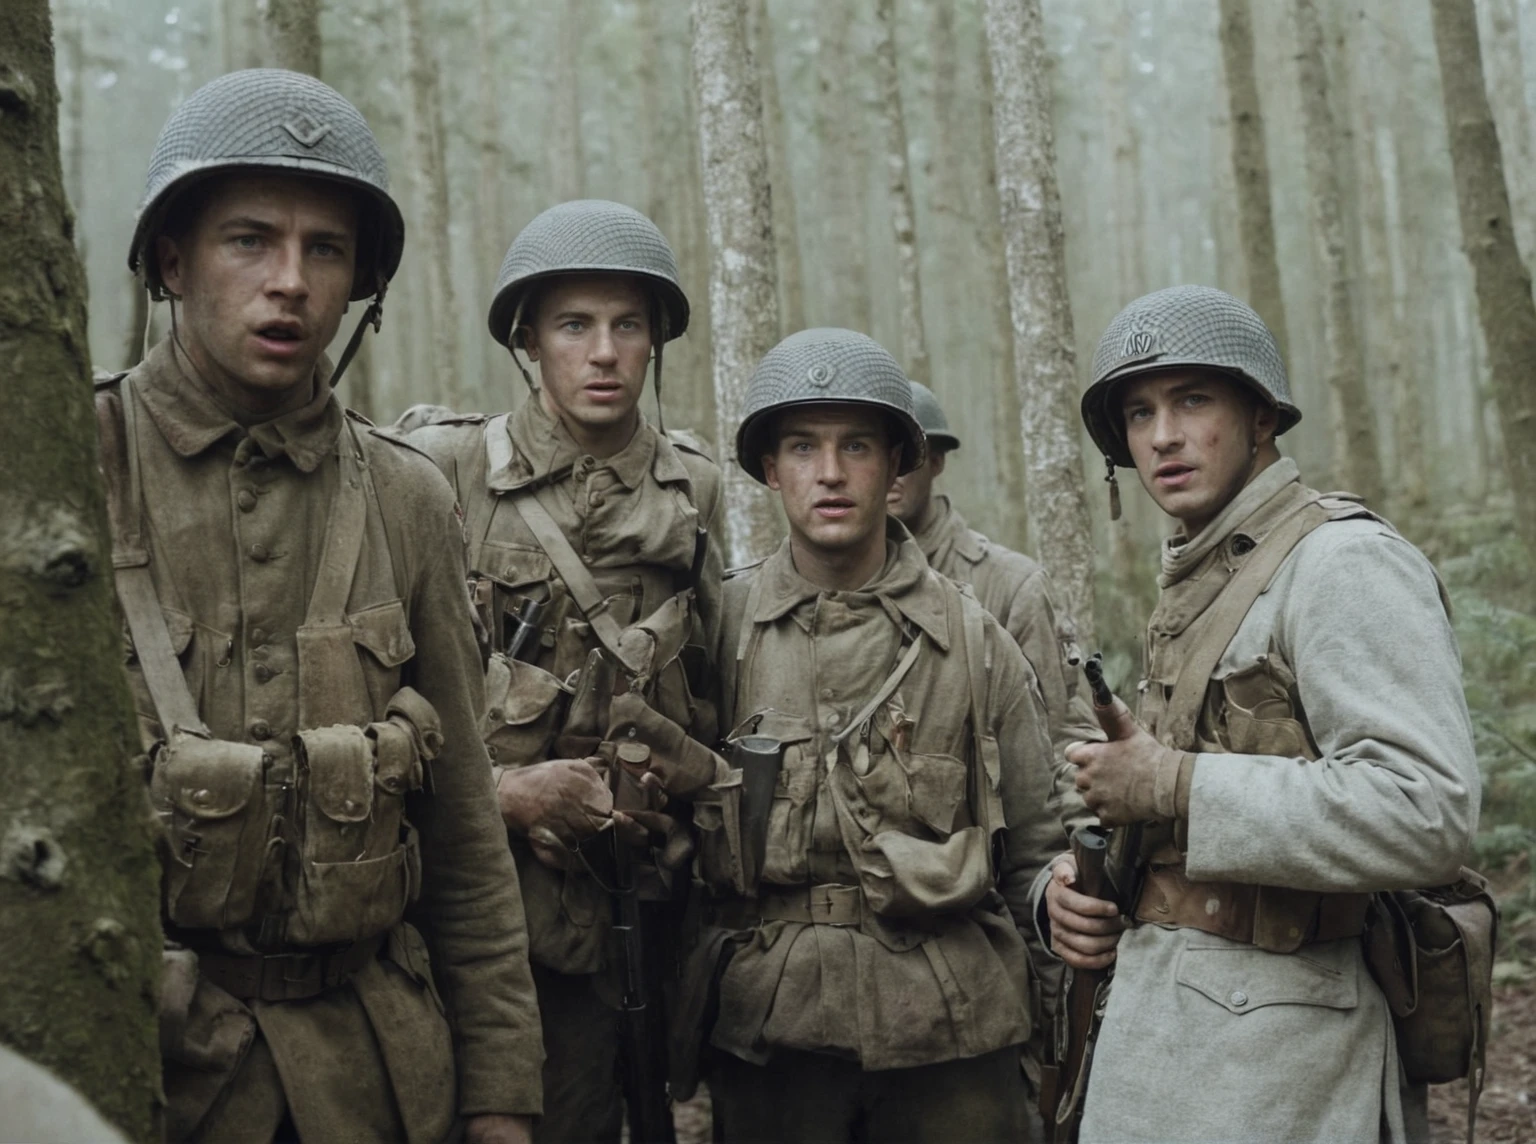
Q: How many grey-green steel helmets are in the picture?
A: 5